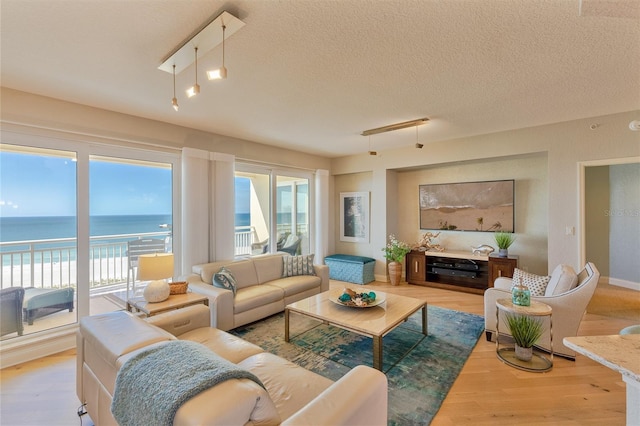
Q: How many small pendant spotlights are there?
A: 5